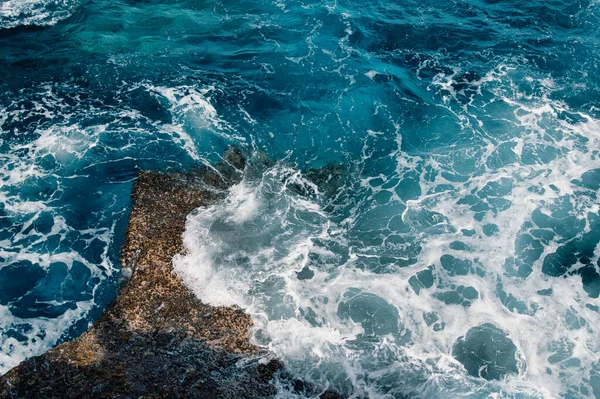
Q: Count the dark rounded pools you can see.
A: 2